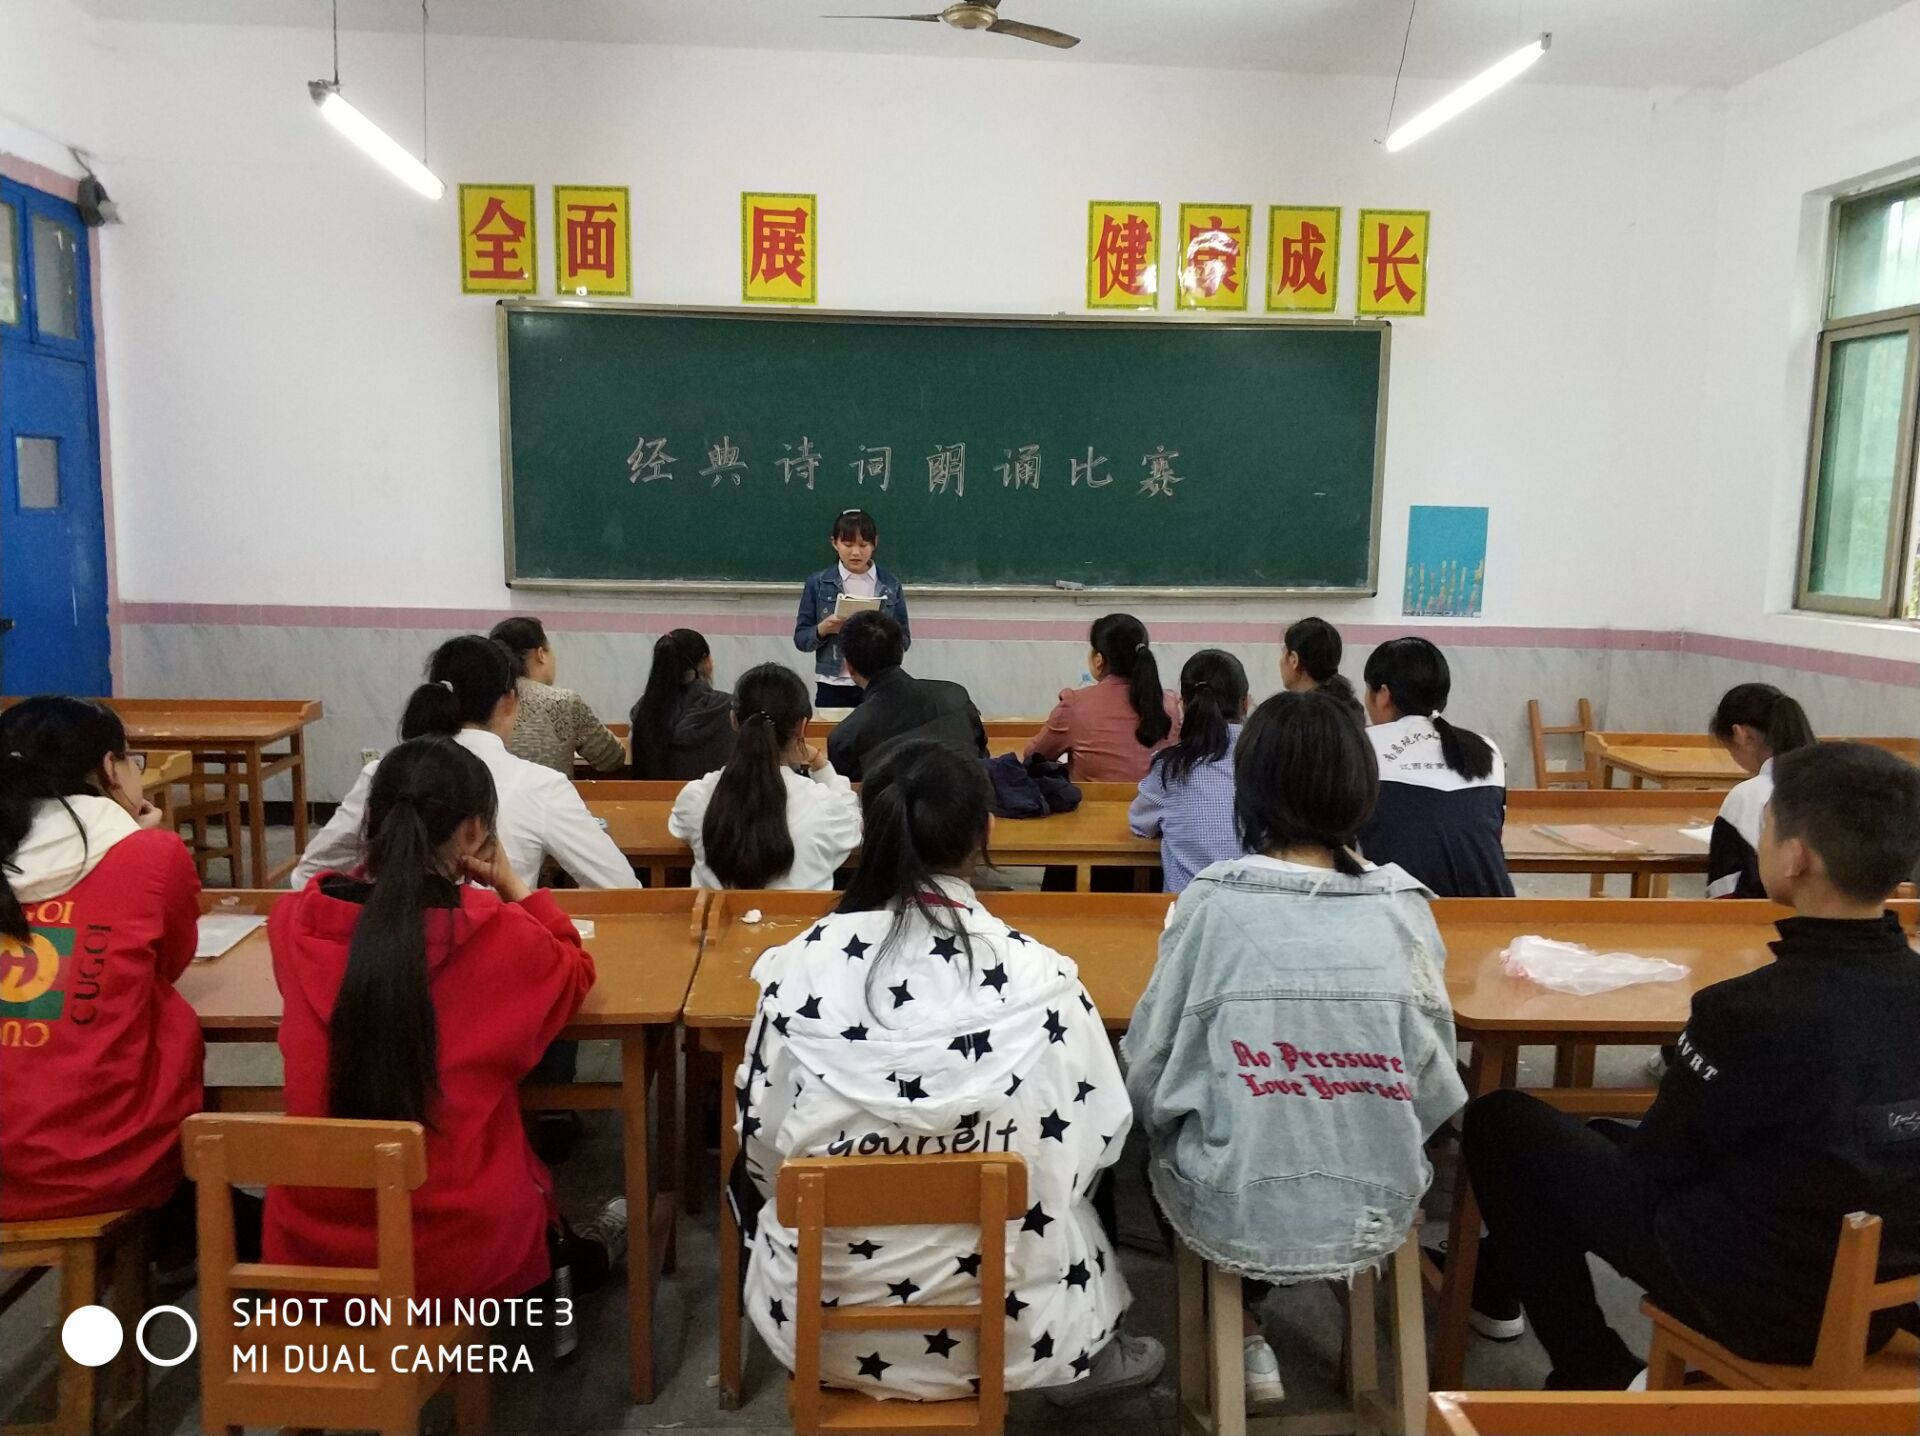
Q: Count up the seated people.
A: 15